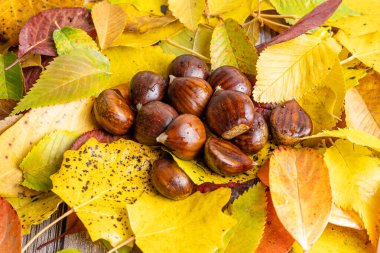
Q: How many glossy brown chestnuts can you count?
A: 12